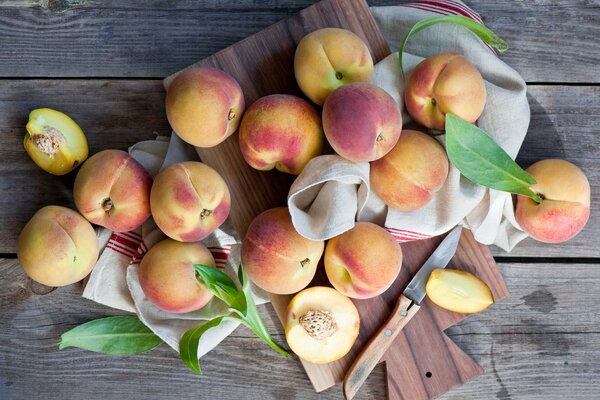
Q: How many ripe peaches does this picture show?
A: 13